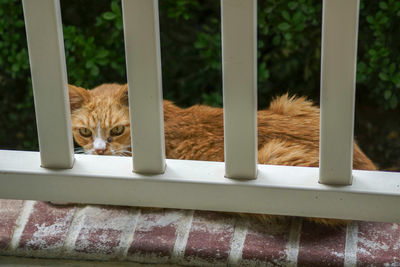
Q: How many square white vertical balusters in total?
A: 4